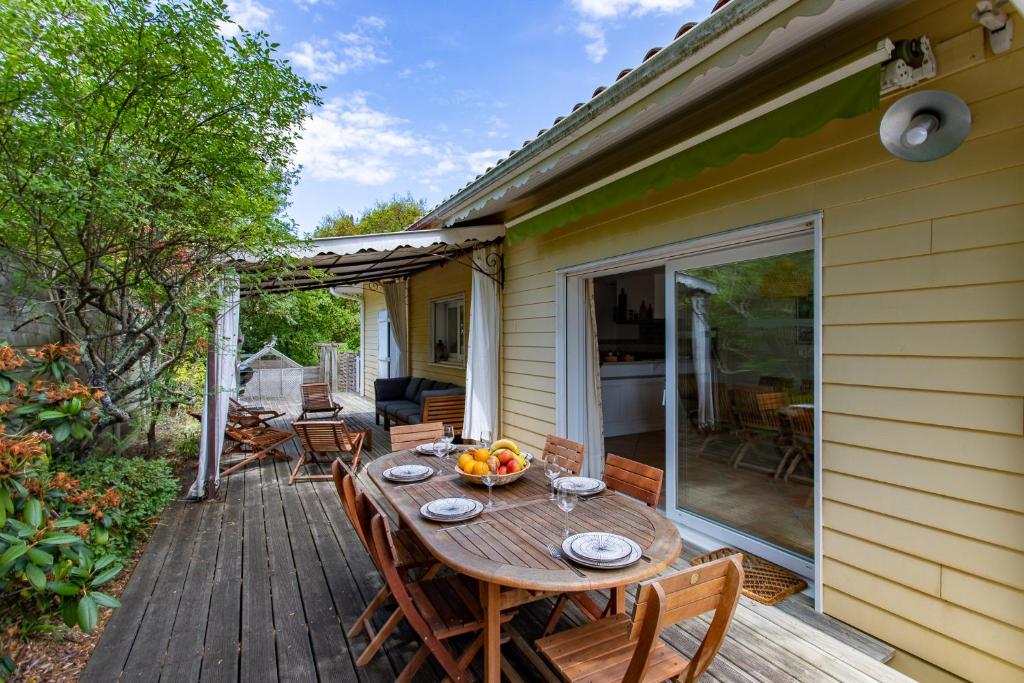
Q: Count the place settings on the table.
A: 6